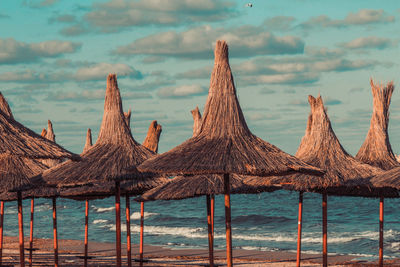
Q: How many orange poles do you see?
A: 14